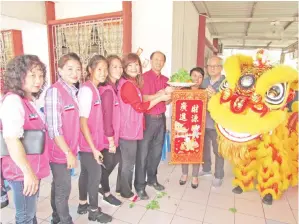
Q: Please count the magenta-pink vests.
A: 5